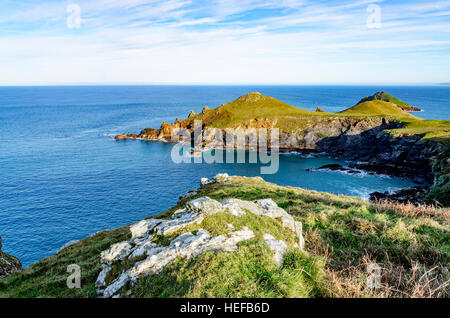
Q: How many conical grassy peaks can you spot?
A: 2